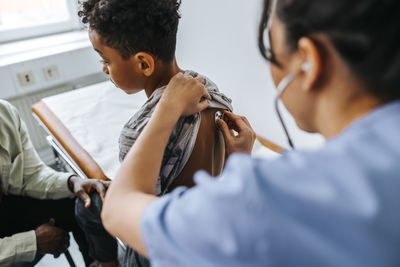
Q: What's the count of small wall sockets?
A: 2